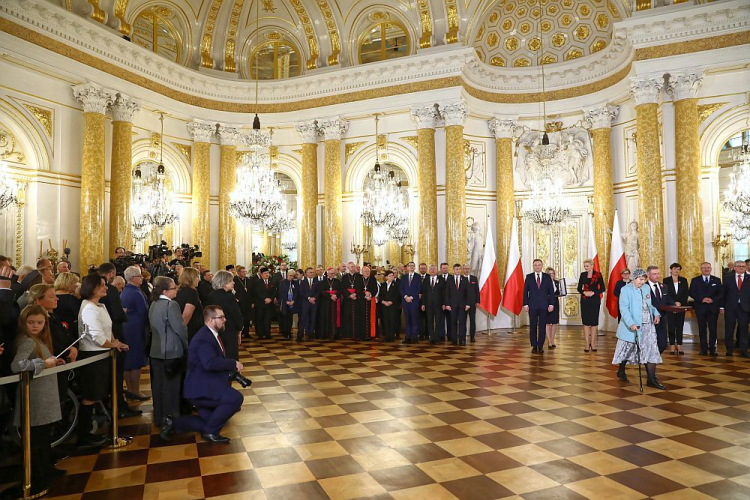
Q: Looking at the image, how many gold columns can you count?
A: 12